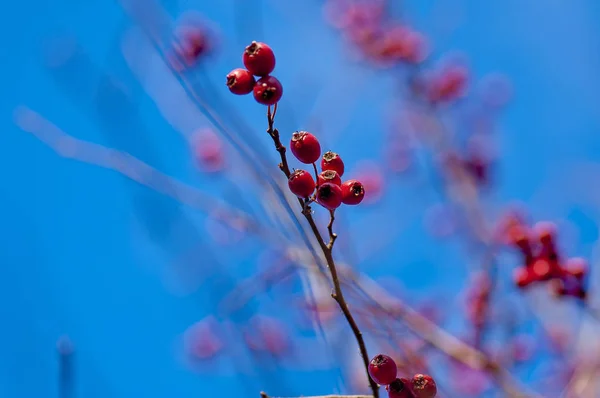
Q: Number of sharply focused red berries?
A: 12